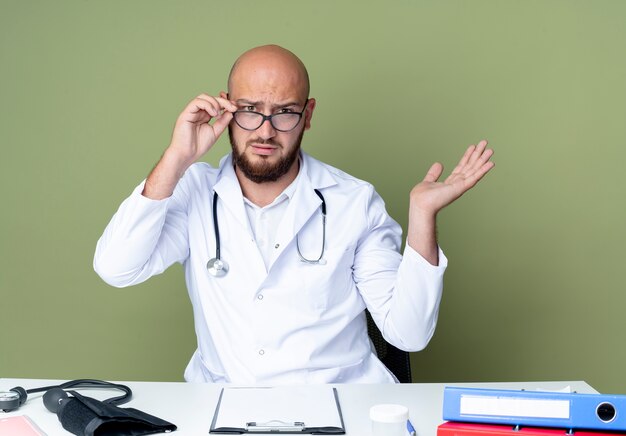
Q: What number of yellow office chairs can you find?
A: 0